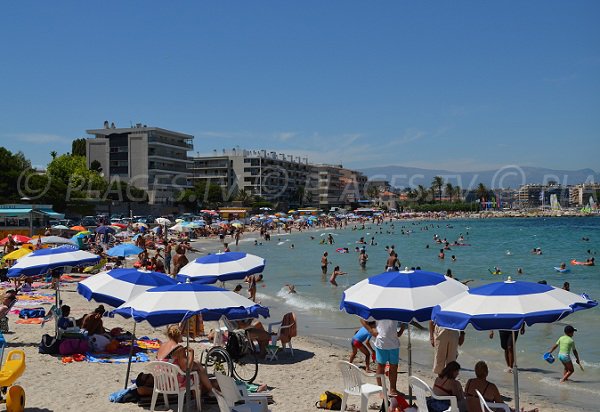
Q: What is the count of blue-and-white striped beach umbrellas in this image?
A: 6